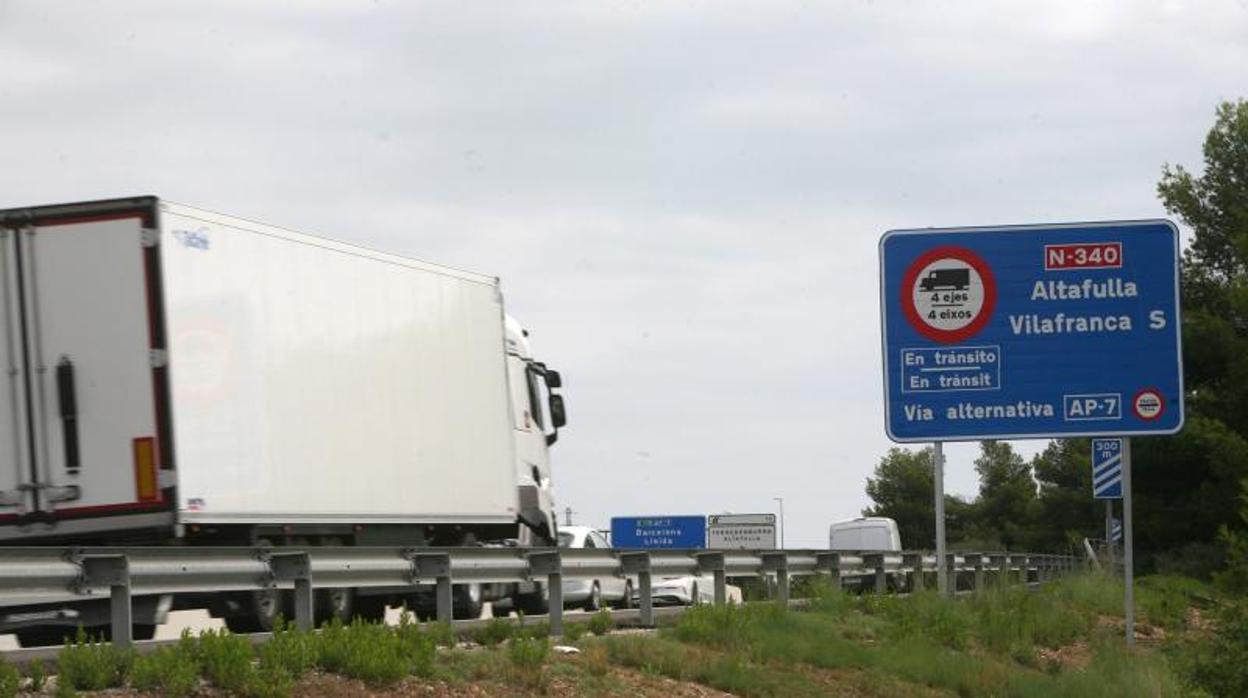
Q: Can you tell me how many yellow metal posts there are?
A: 0